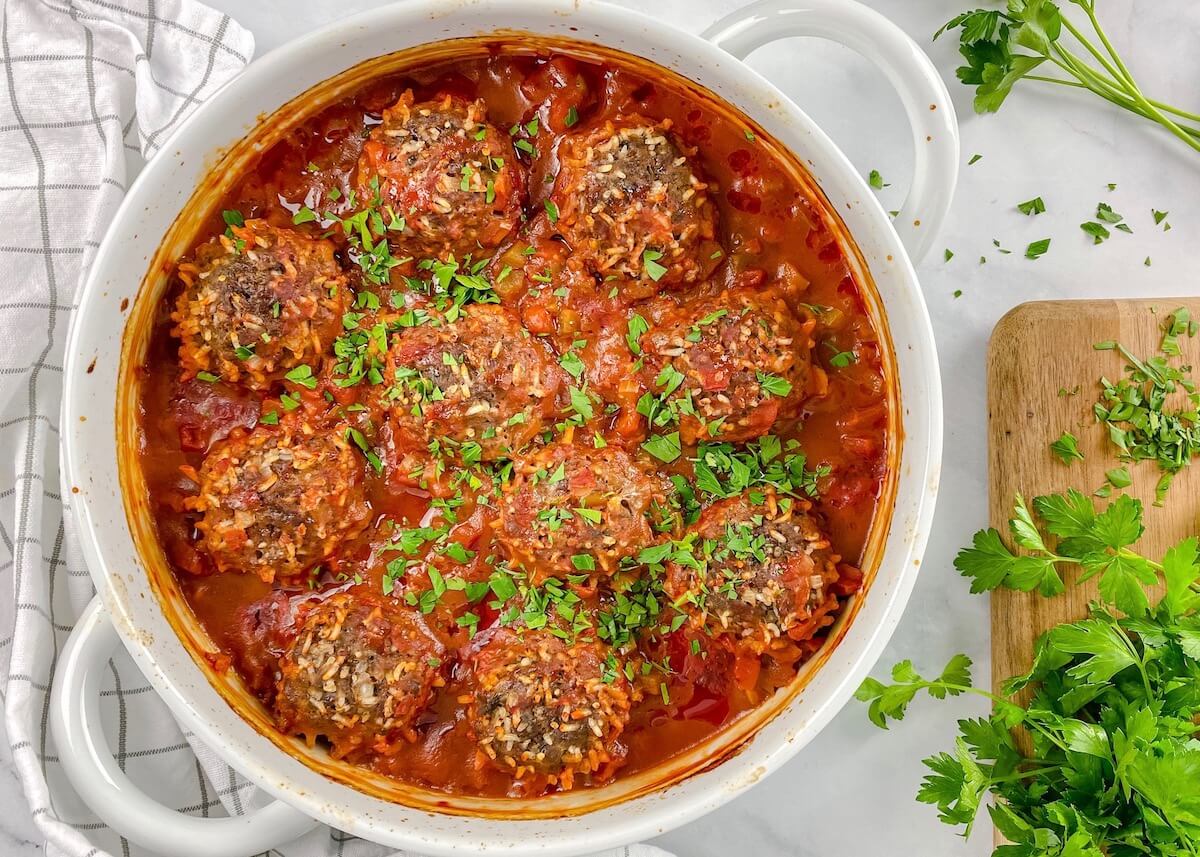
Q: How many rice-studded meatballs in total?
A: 10